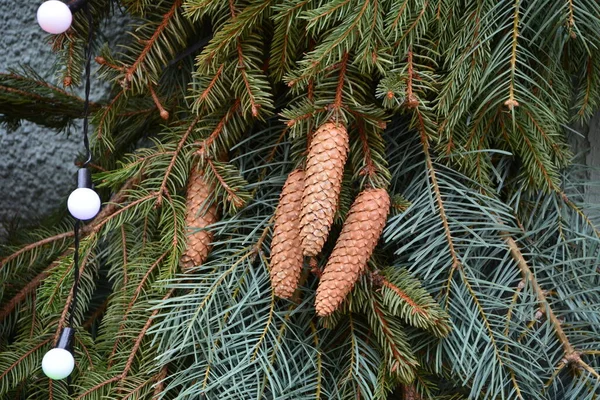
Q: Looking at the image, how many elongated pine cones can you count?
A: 4